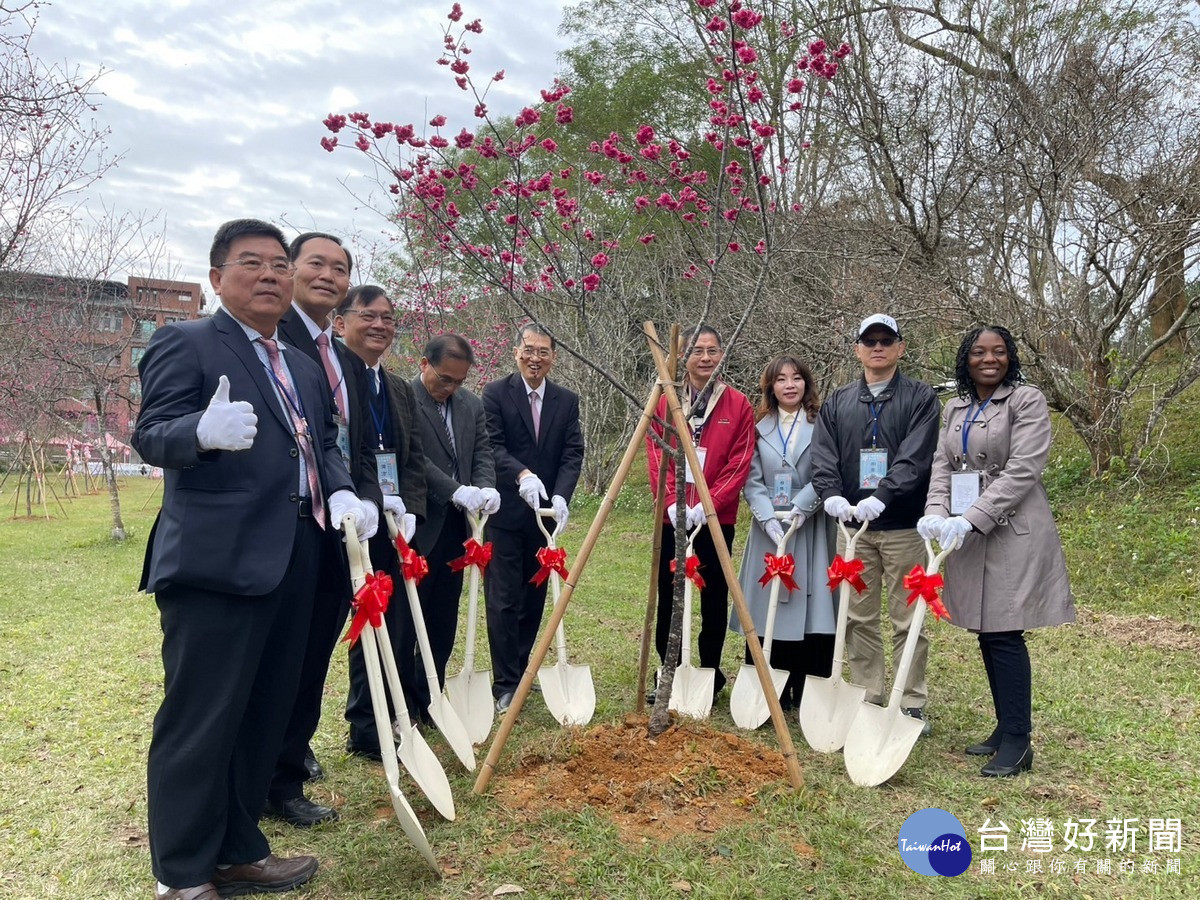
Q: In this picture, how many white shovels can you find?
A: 9